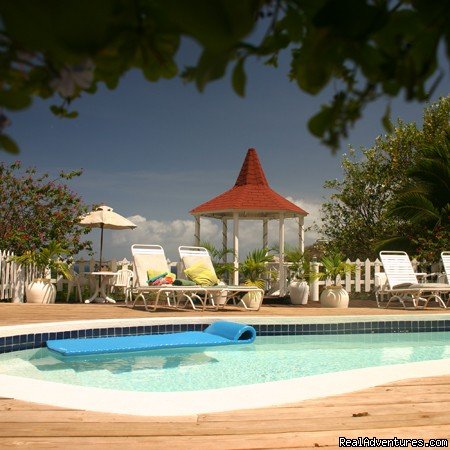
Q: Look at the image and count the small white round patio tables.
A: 1